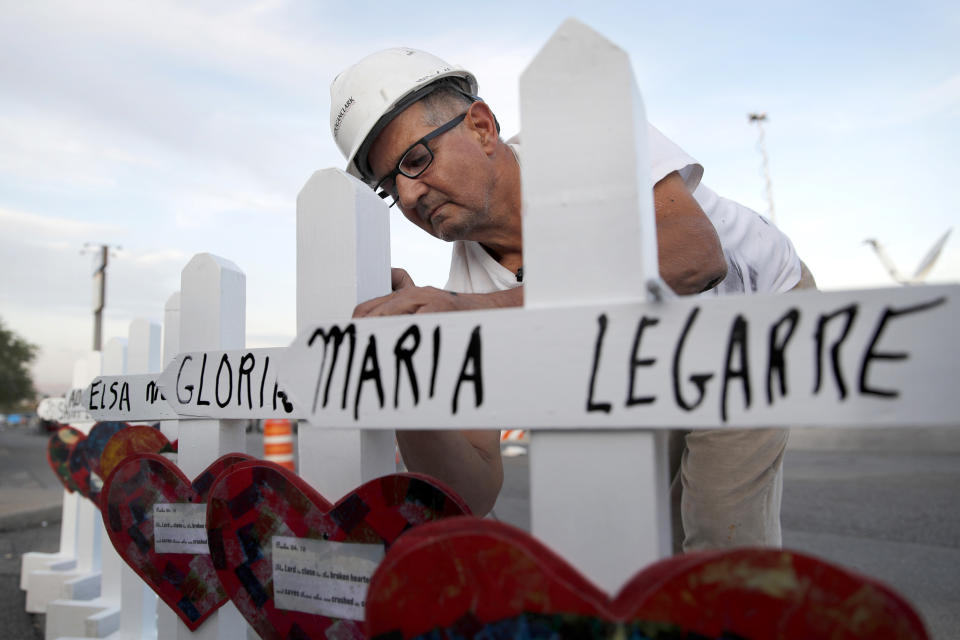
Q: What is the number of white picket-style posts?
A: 8